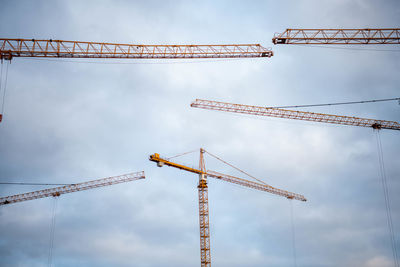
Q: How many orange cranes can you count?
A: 5